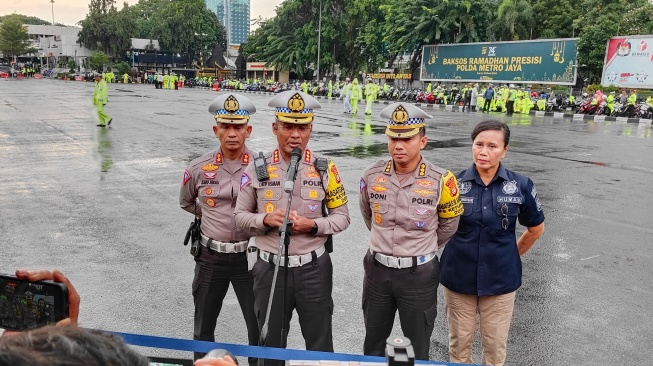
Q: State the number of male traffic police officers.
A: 3